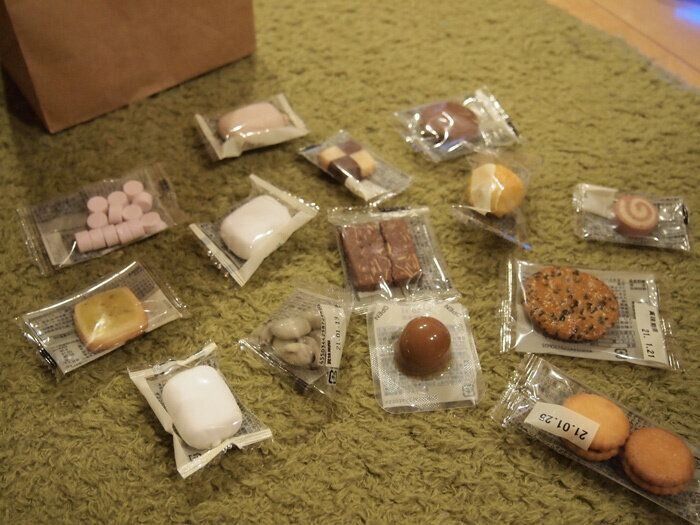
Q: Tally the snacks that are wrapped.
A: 14